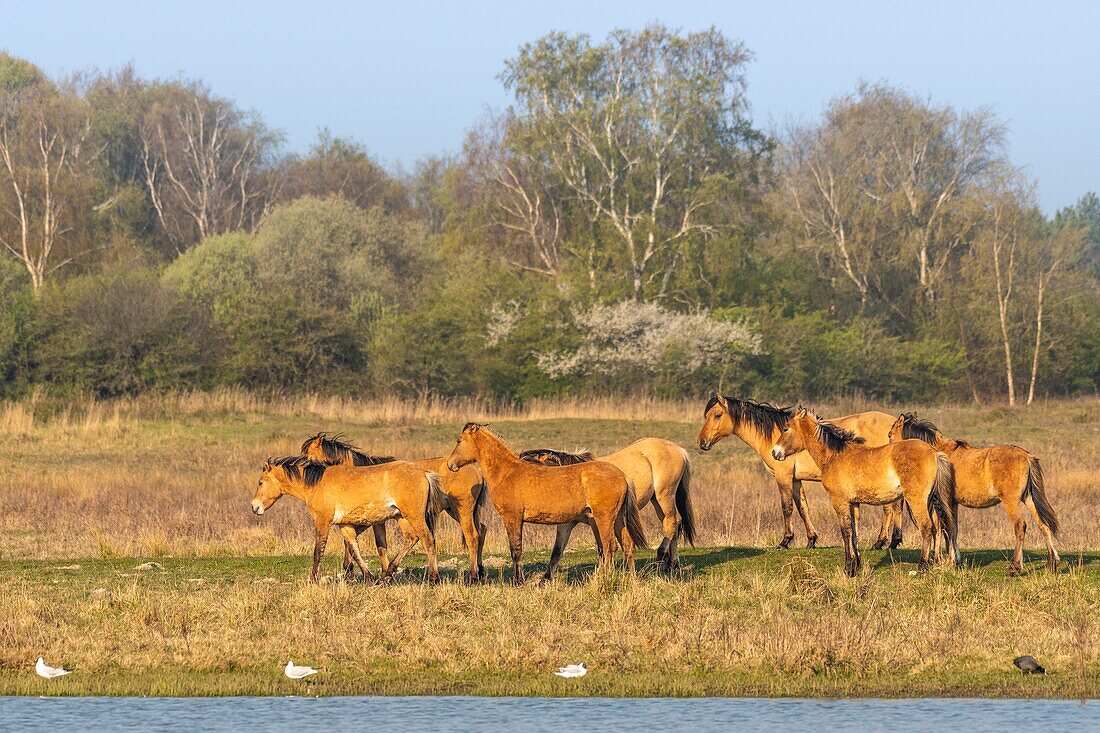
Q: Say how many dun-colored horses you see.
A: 7